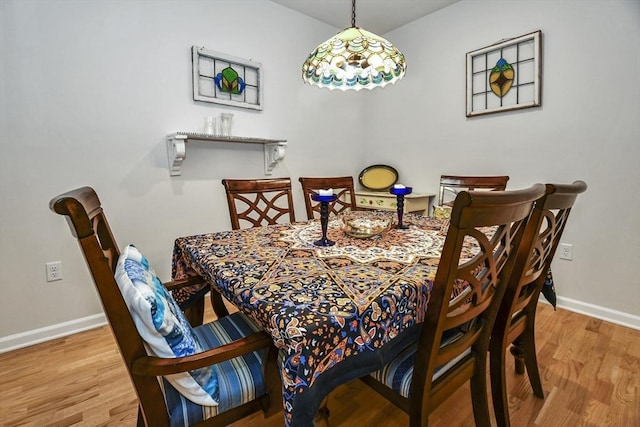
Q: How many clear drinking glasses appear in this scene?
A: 2